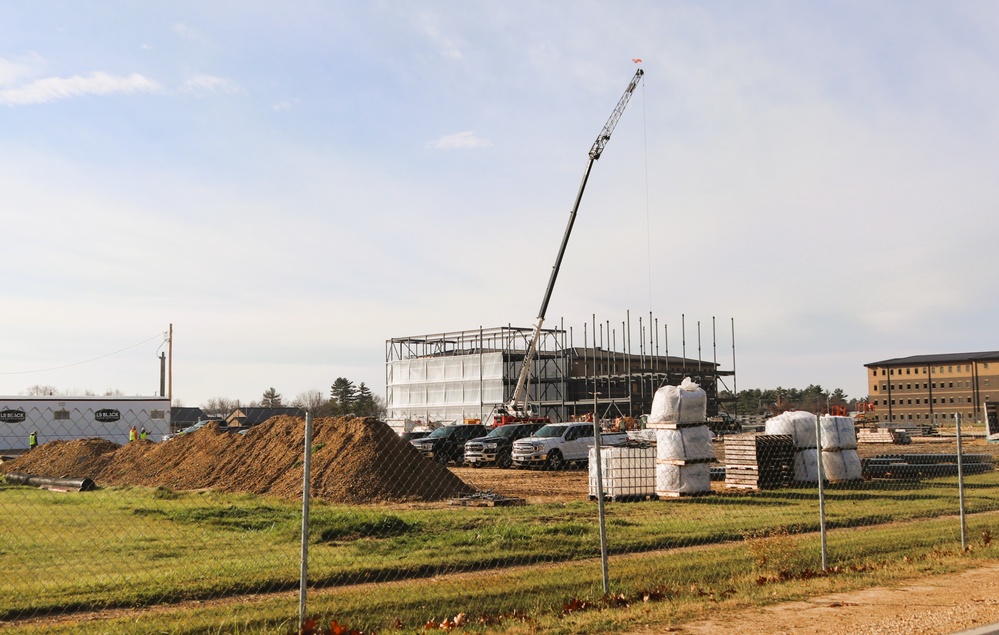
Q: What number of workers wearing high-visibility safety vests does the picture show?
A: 3